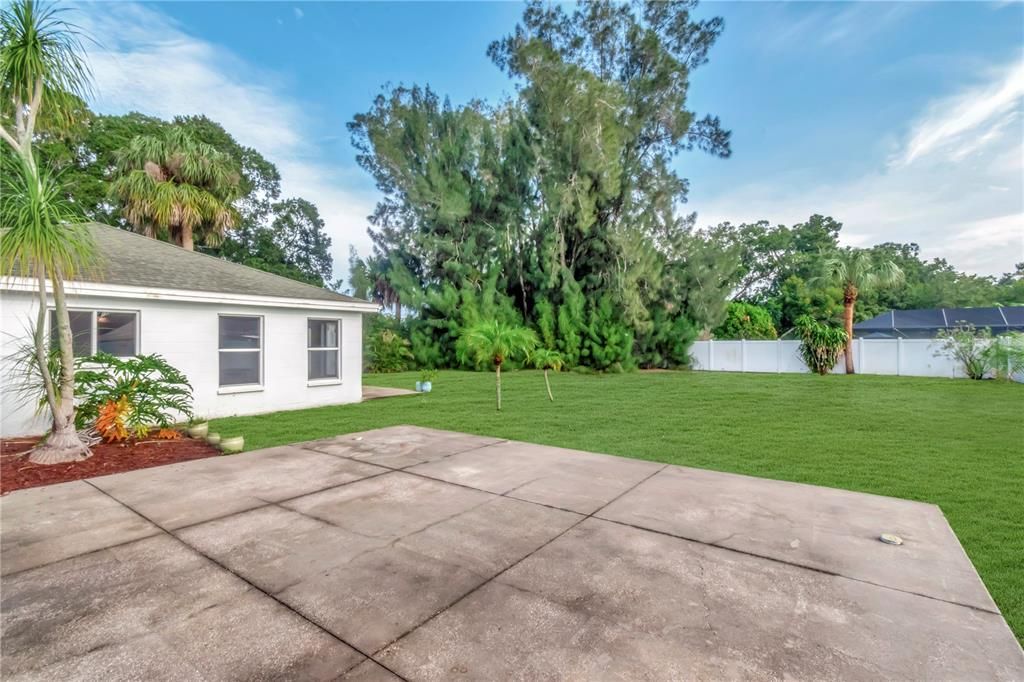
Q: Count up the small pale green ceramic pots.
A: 3